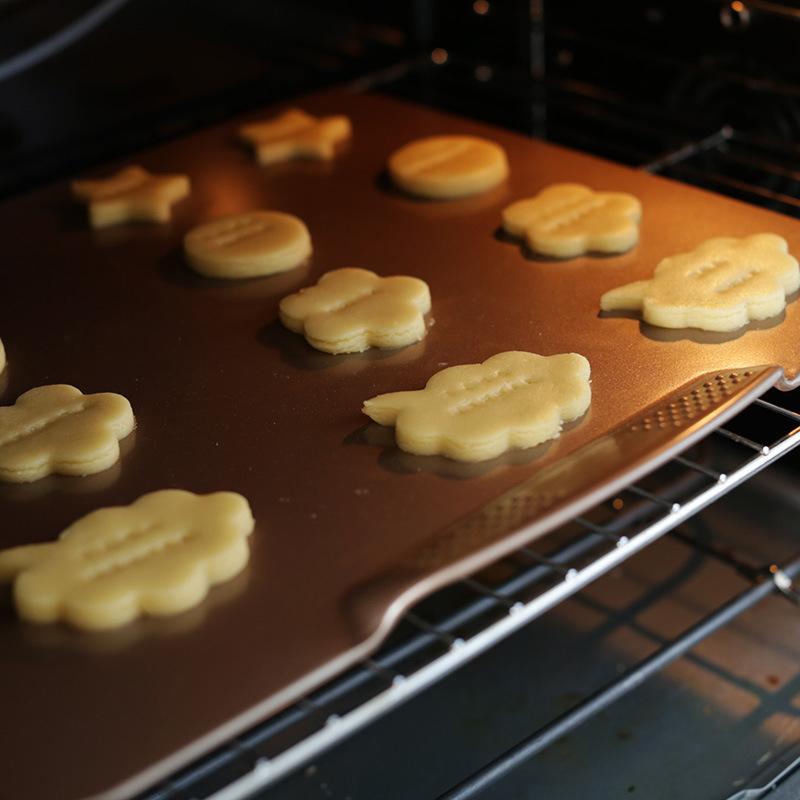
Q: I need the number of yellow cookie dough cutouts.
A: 11